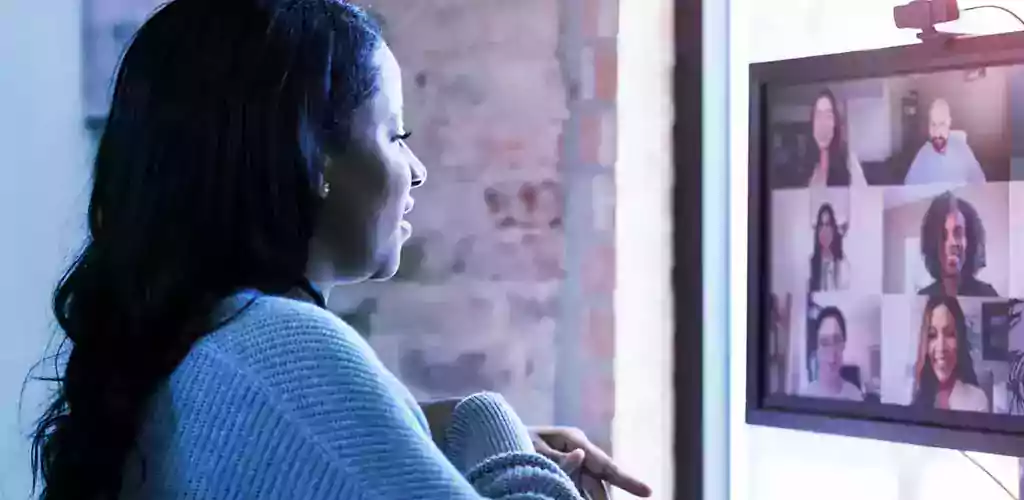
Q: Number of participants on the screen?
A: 6